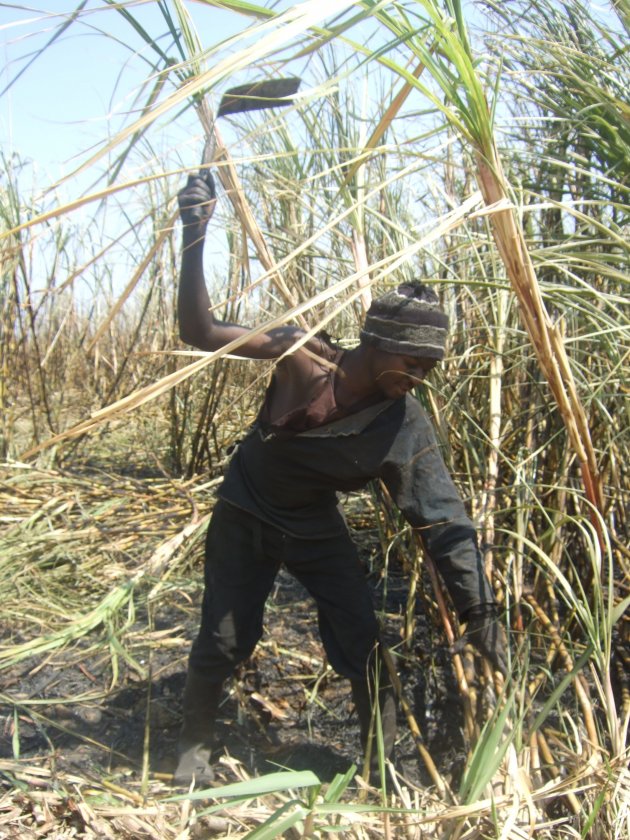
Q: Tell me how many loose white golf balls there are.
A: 0